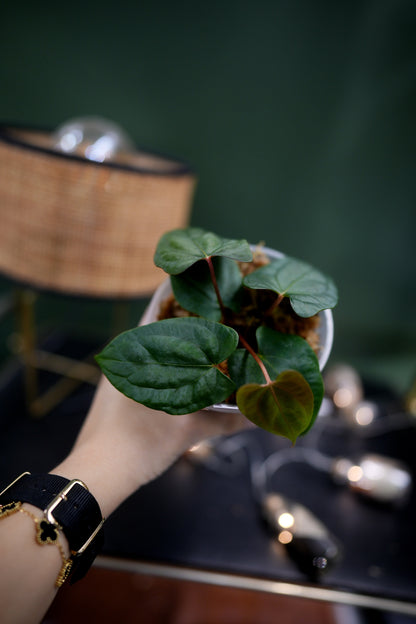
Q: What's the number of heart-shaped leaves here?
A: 6